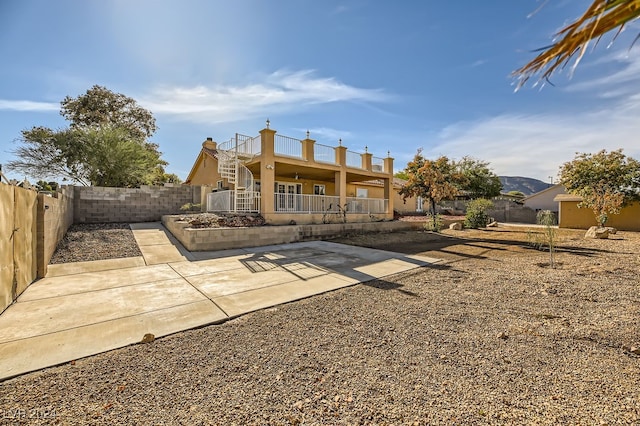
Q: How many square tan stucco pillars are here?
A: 5